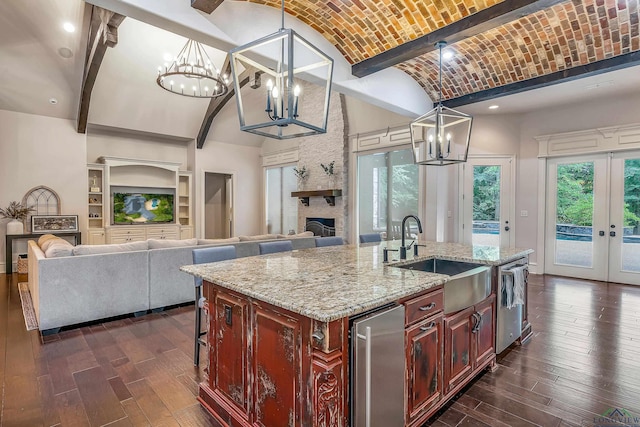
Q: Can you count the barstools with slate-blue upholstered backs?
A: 4